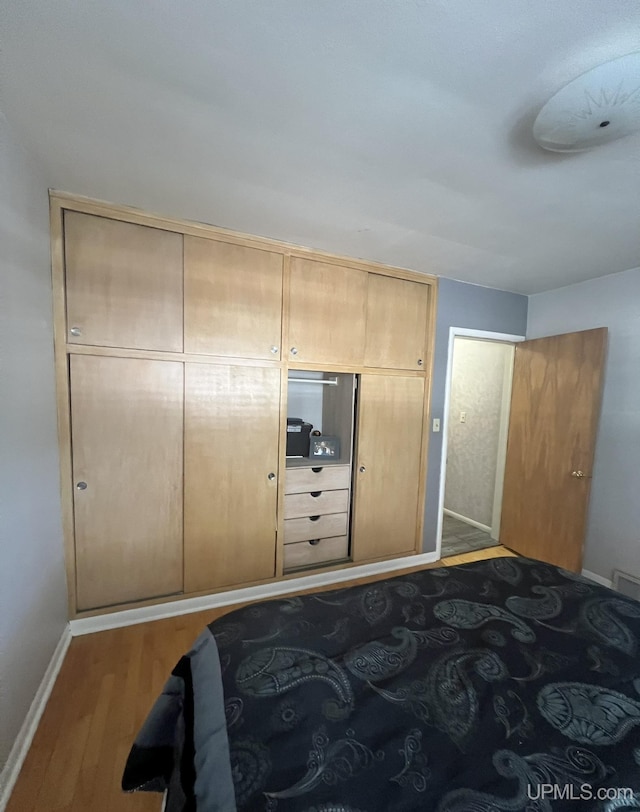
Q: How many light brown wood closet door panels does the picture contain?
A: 7